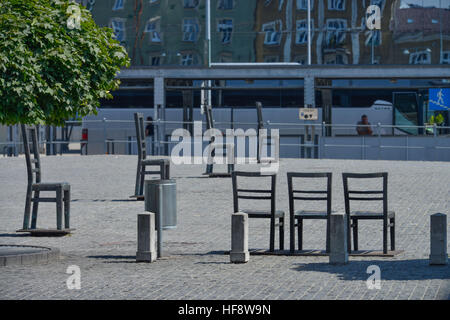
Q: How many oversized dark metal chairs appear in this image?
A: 7